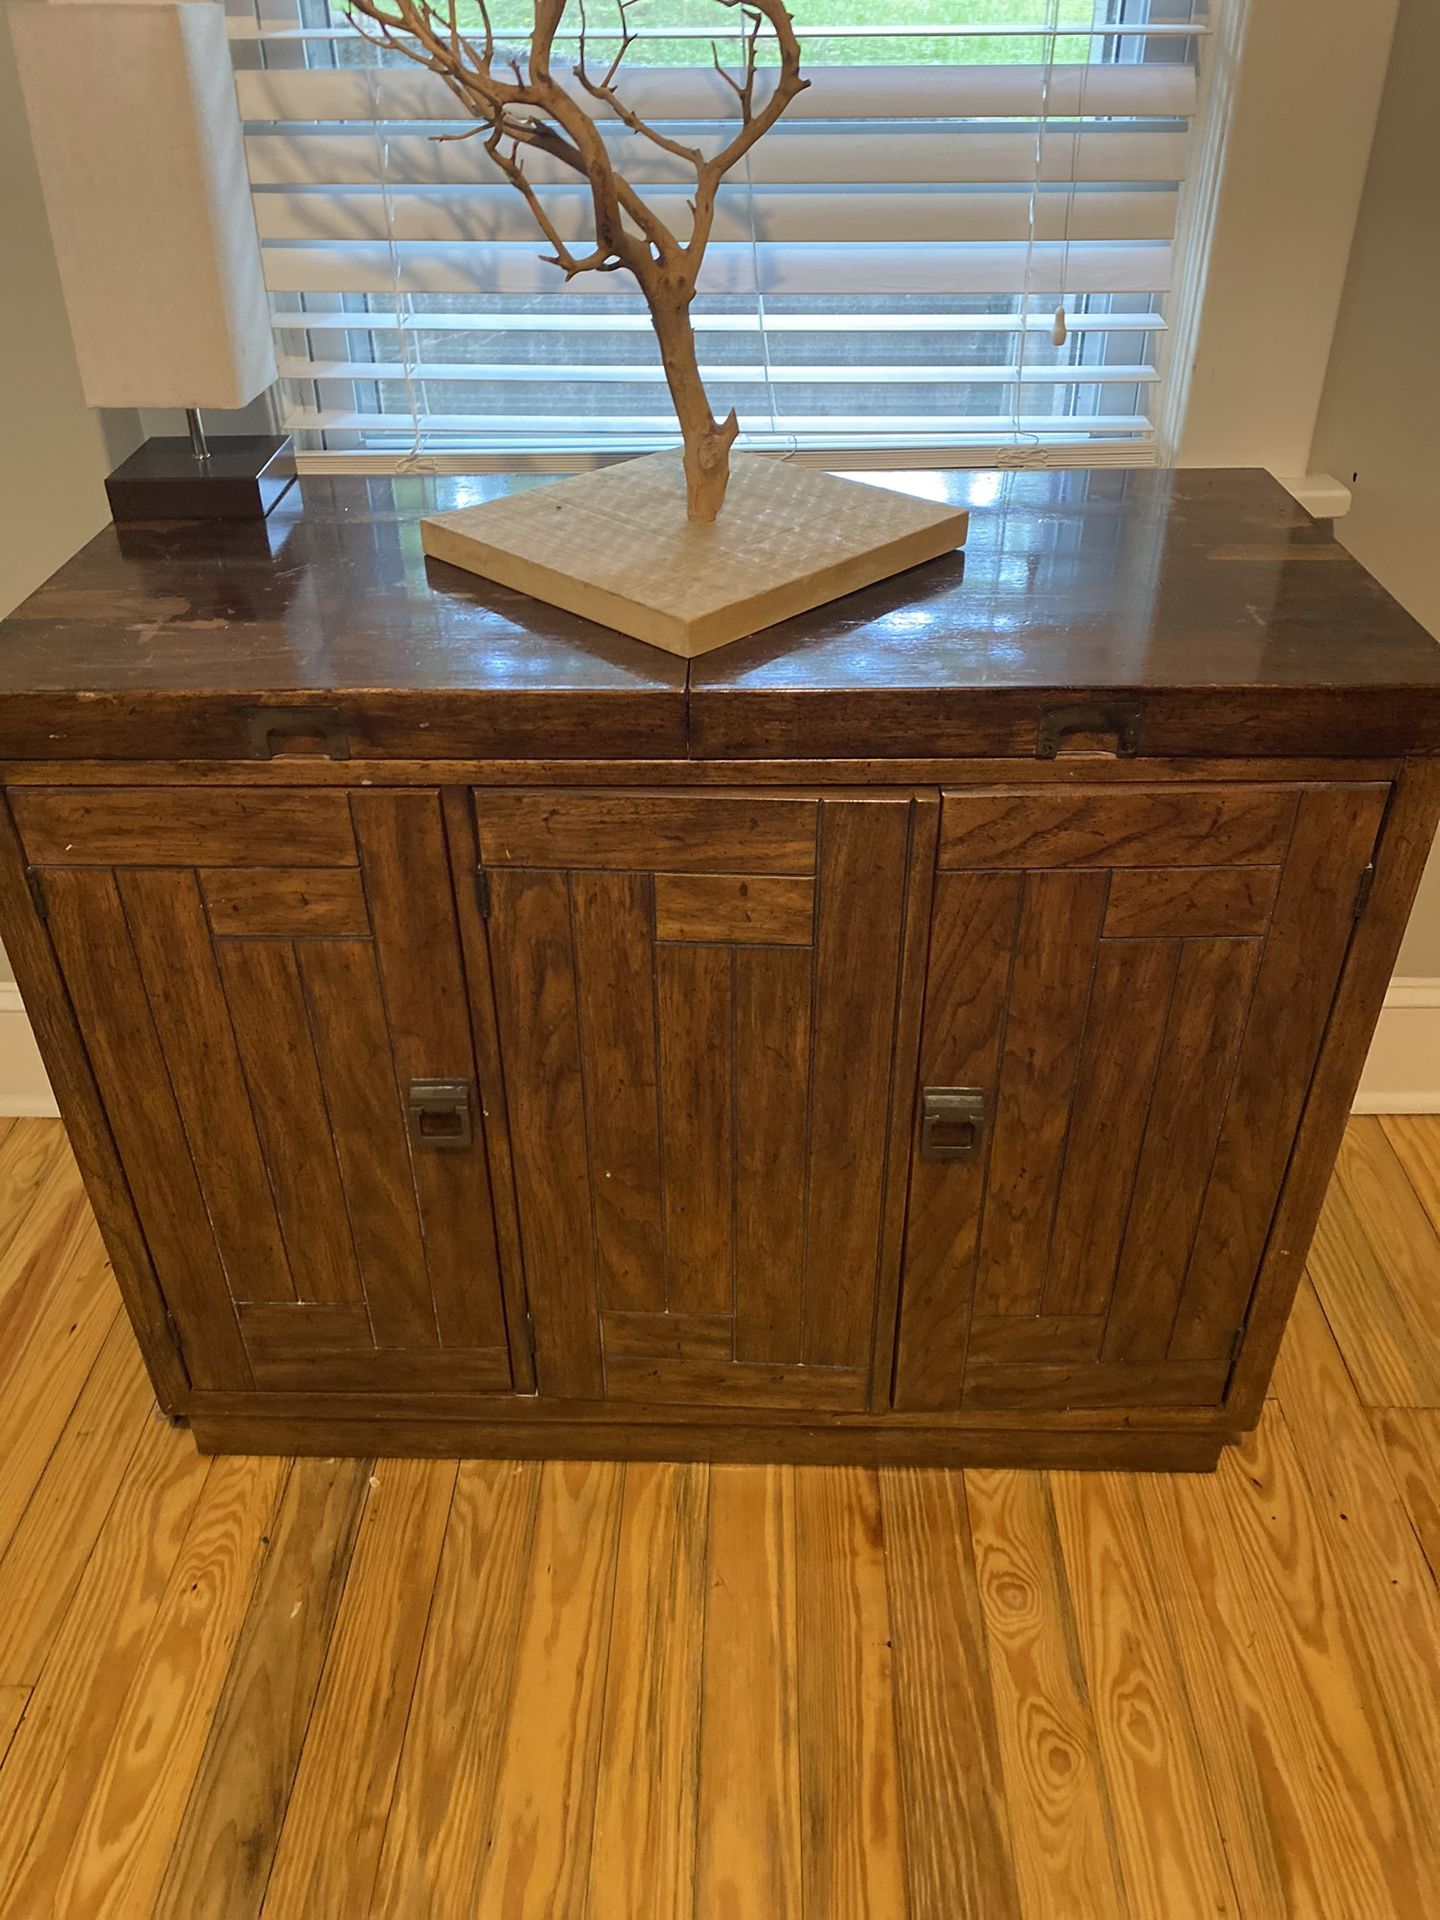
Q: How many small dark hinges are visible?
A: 6